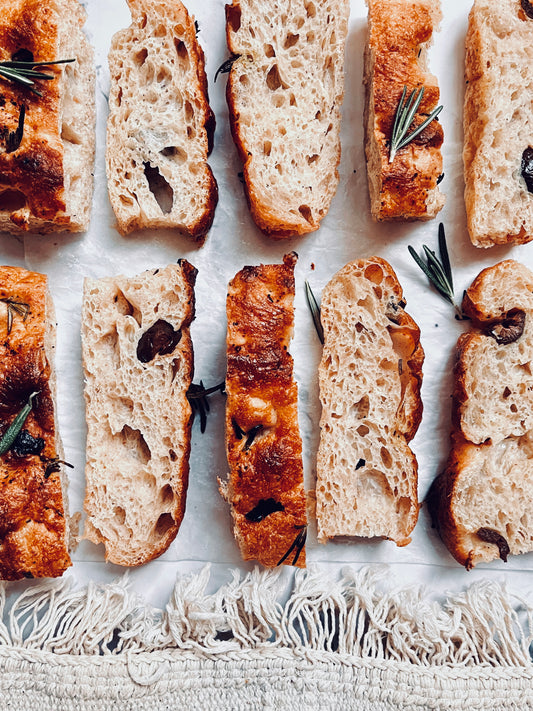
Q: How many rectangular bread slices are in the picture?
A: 10